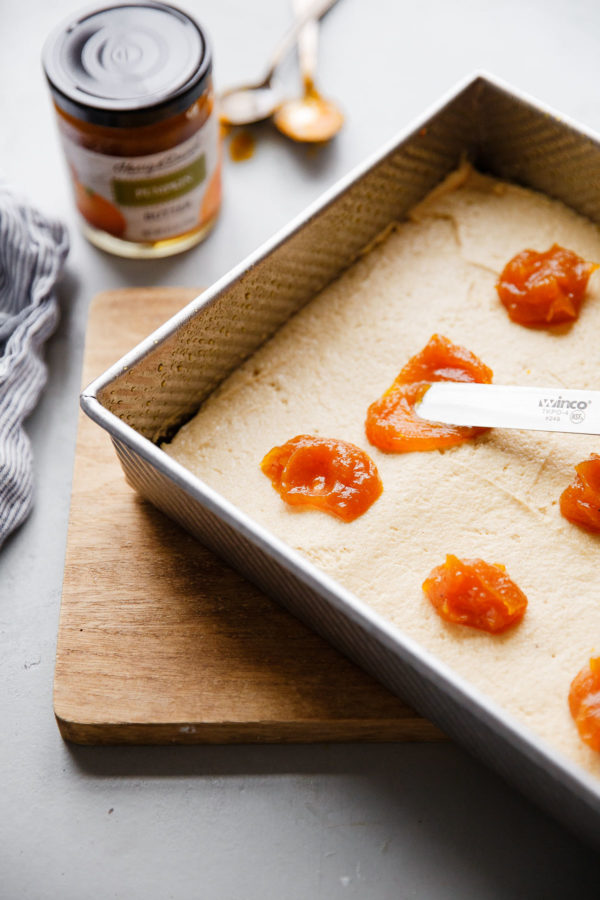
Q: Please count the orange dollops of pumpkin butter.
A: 6